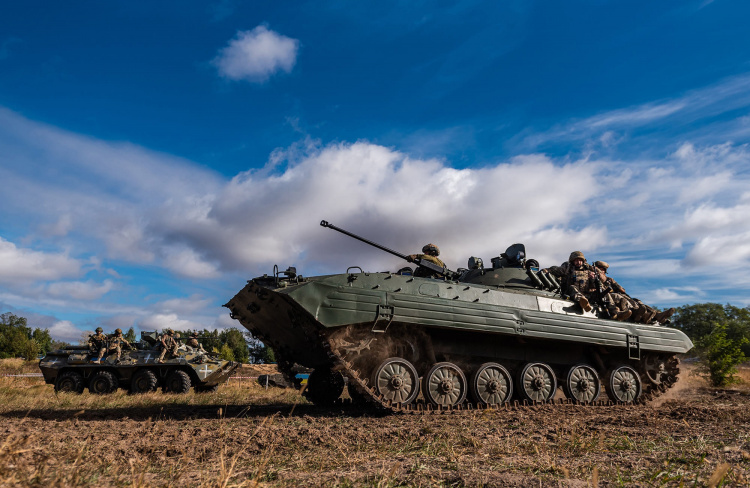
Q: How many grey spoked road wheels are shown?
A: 6